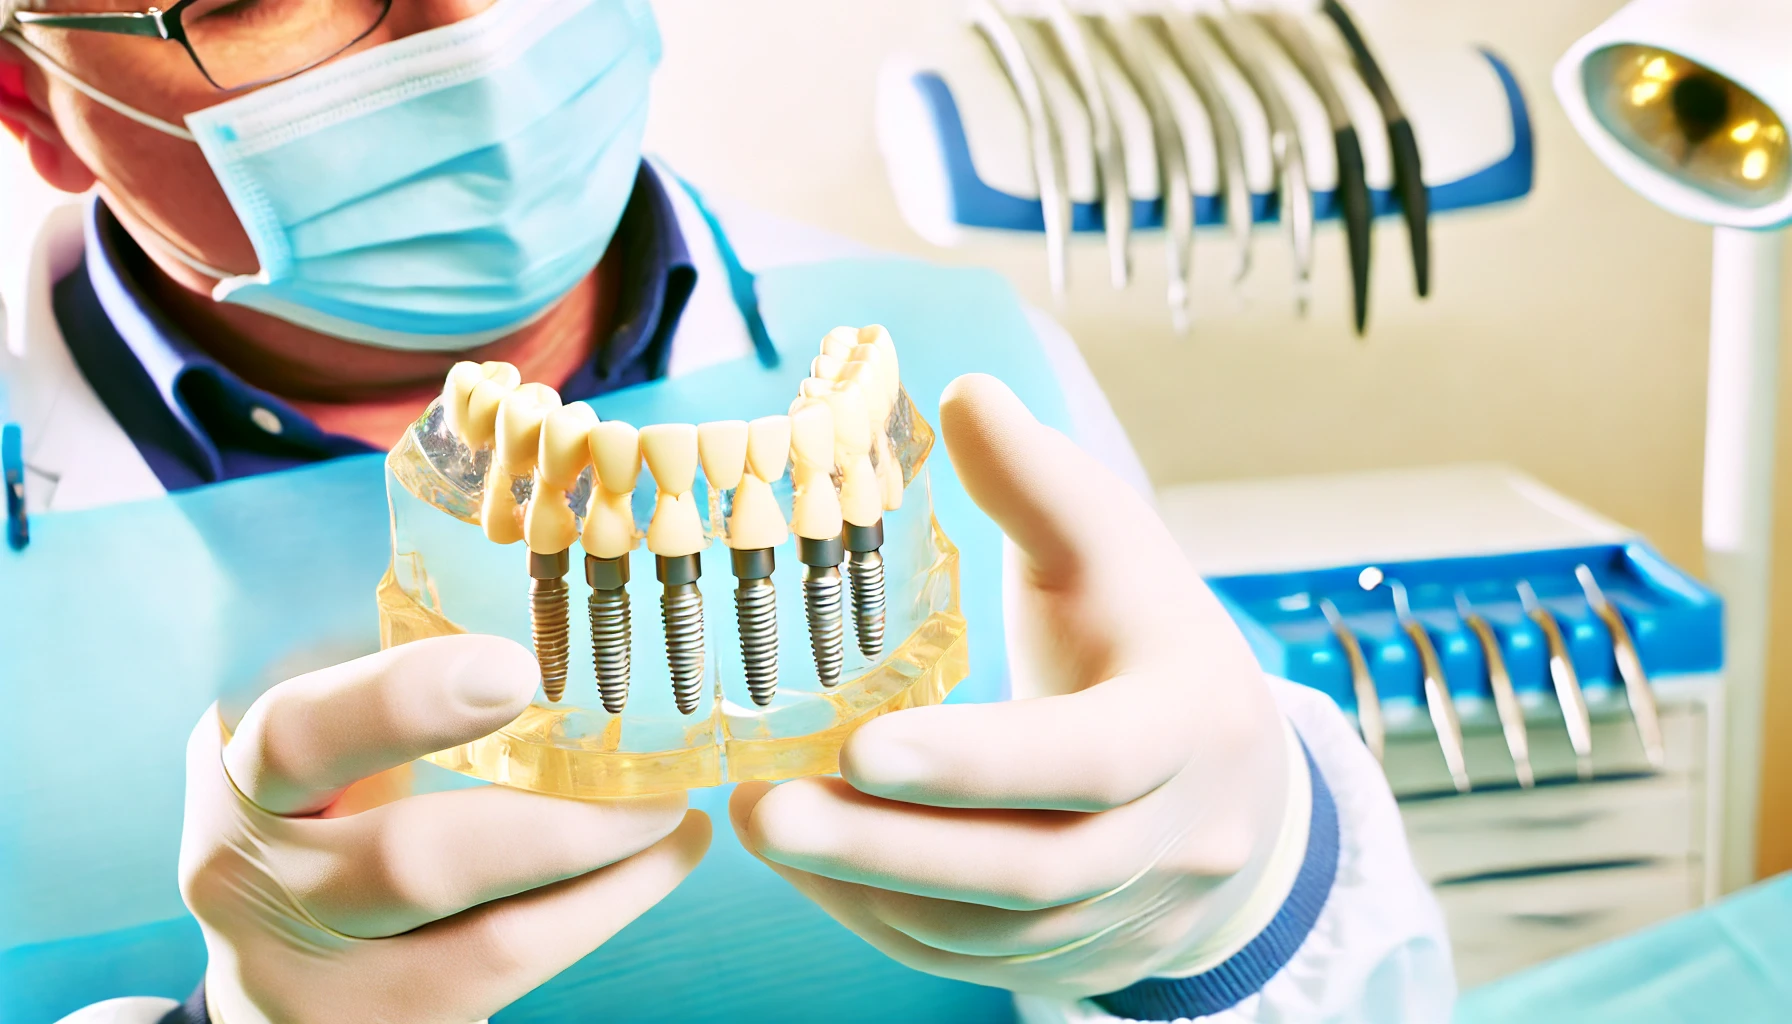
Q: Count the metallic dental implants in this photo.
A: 6